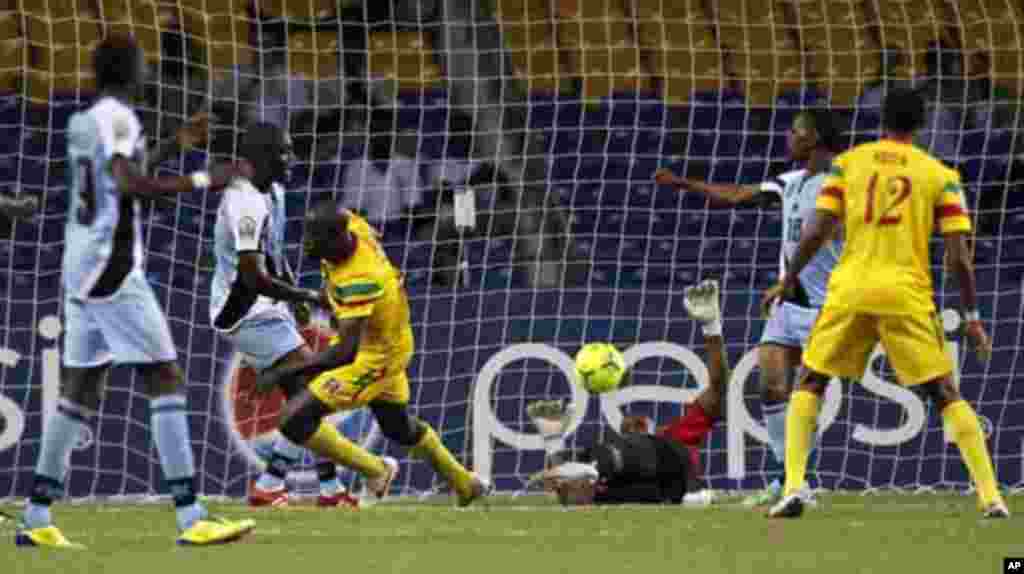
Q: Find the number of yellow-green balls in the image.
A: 1